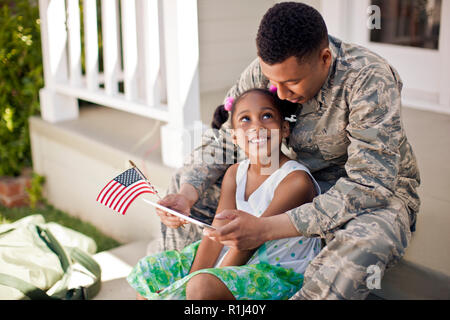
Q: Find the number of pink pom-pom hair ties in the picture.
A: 2